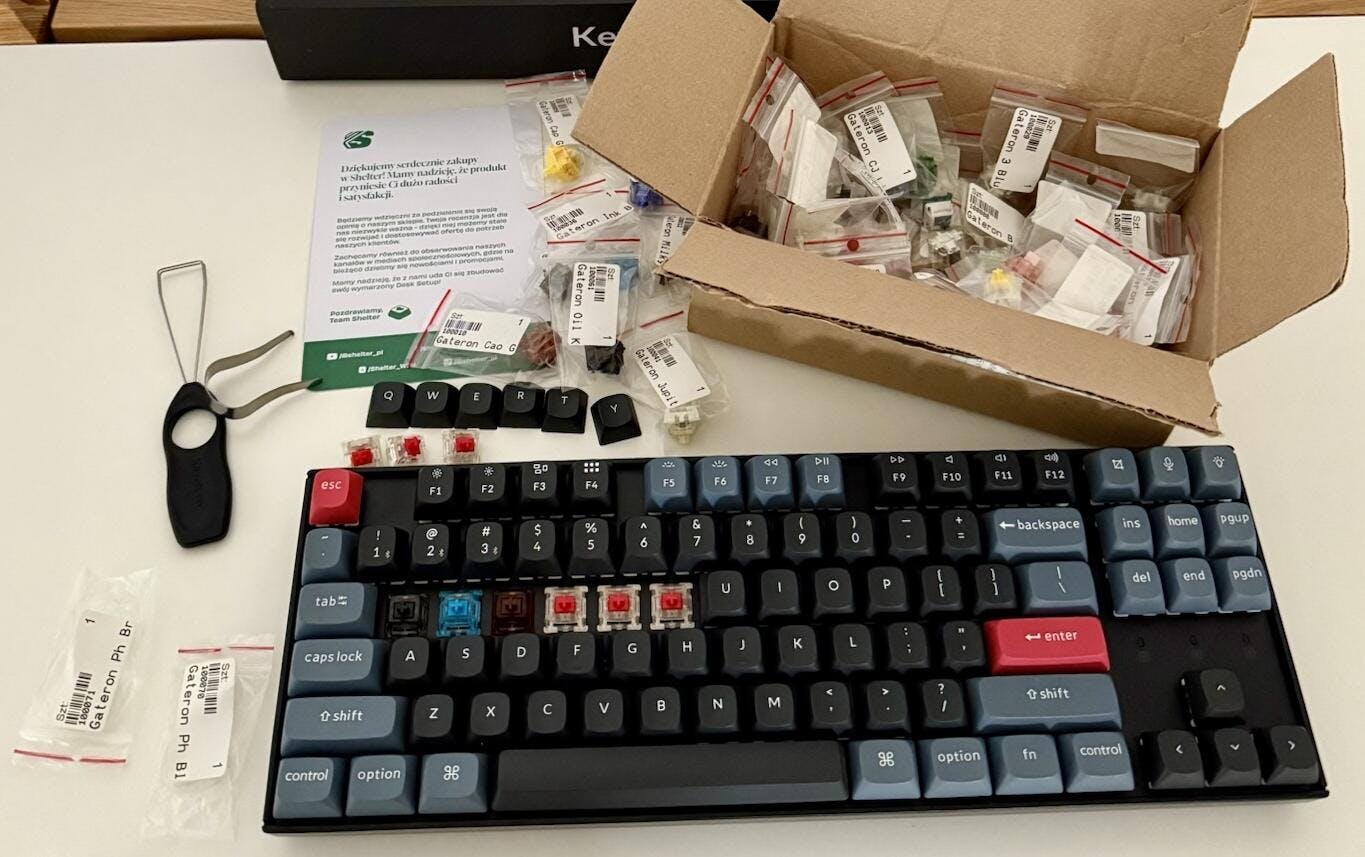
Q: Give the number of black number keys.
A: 10